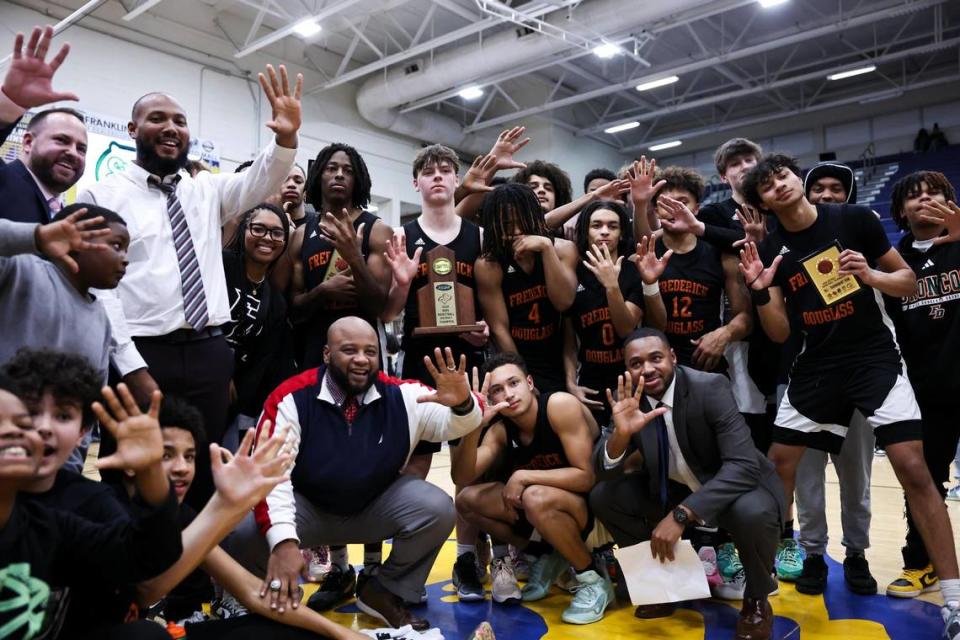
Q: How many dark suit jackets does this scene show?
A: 2